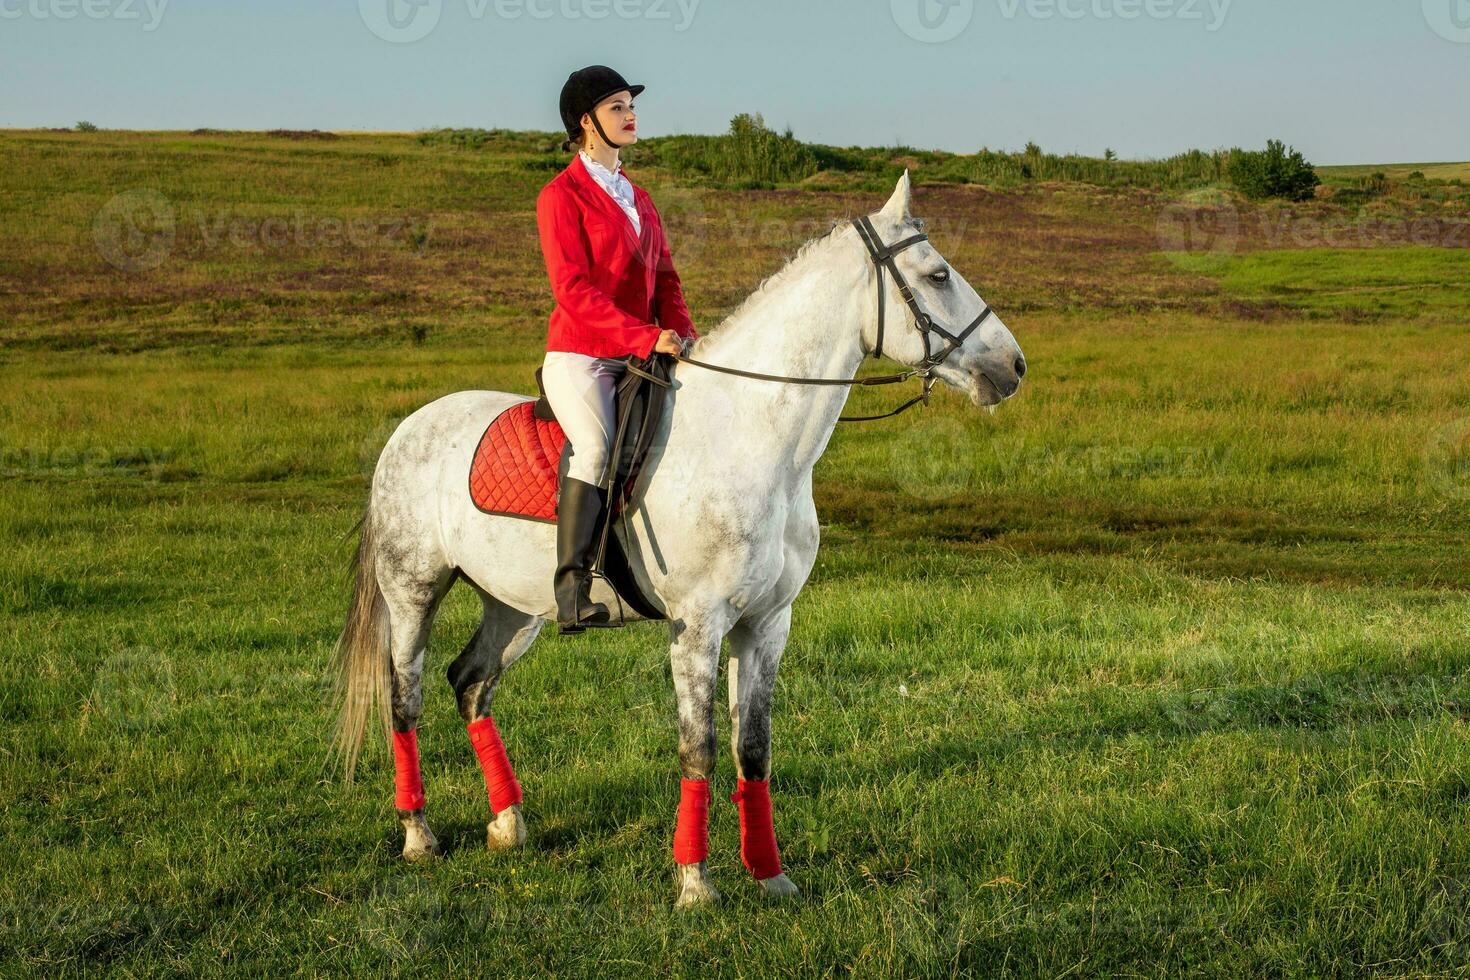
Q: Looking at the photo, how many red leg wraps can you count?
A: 4